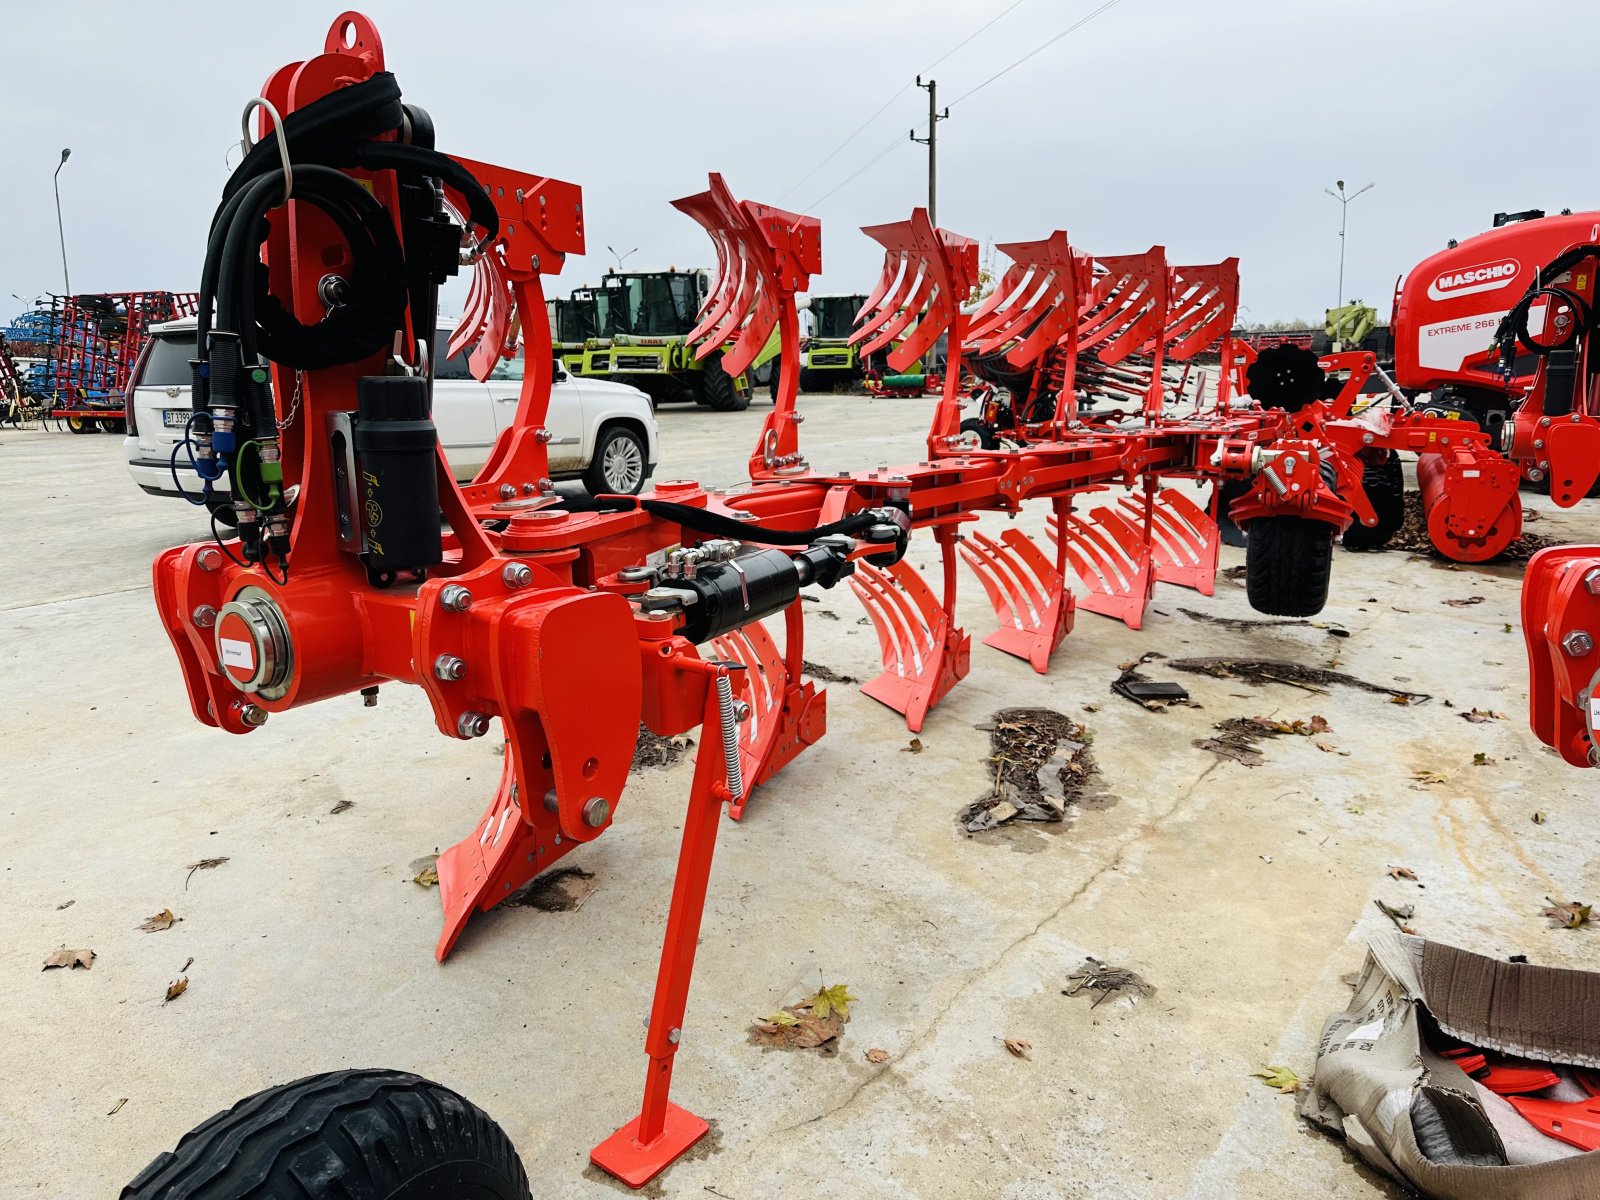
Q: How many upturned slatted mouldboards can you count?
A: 6